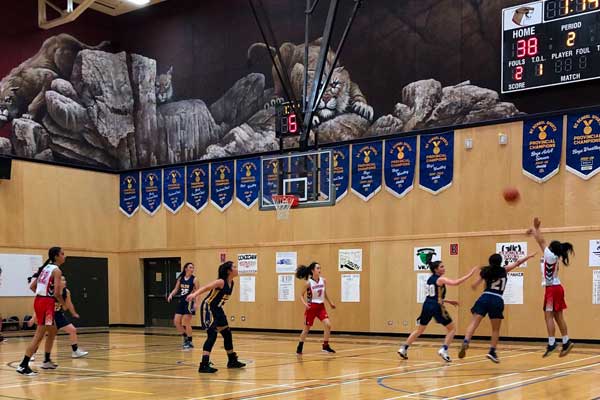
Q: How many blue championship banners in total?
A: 14